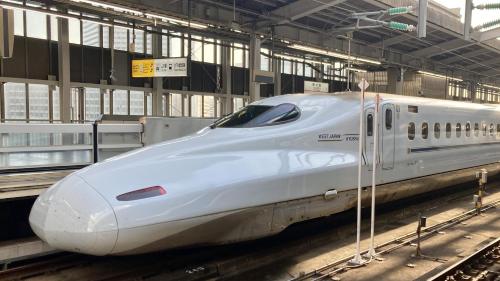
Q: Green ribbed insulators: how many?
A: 4